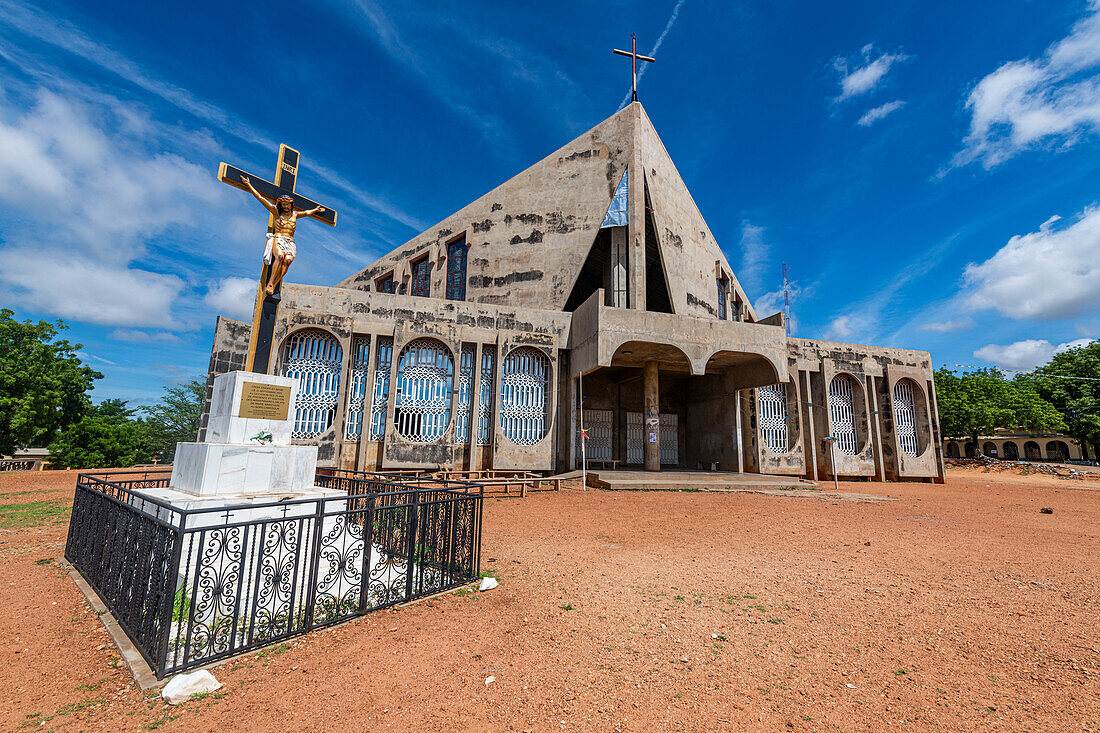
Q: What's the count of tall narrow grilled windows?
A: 4